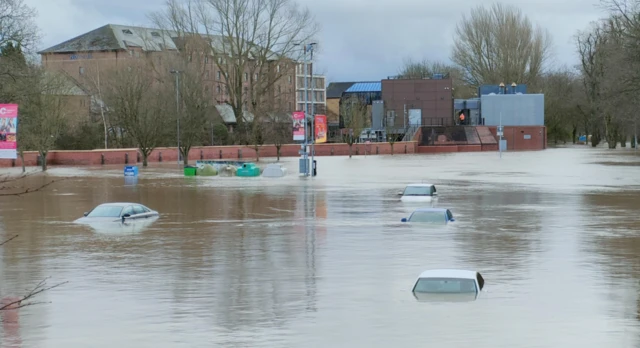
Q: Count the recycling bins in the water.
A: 6